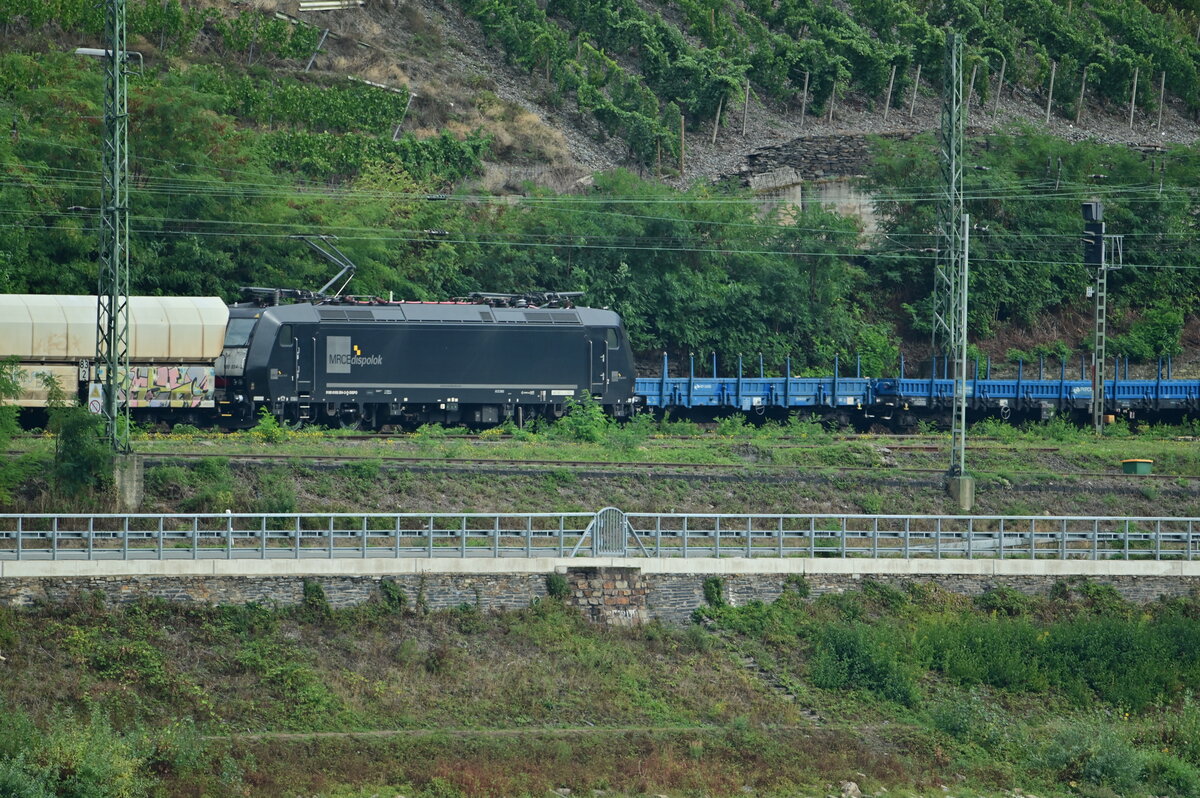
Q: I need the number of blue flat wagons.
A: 2